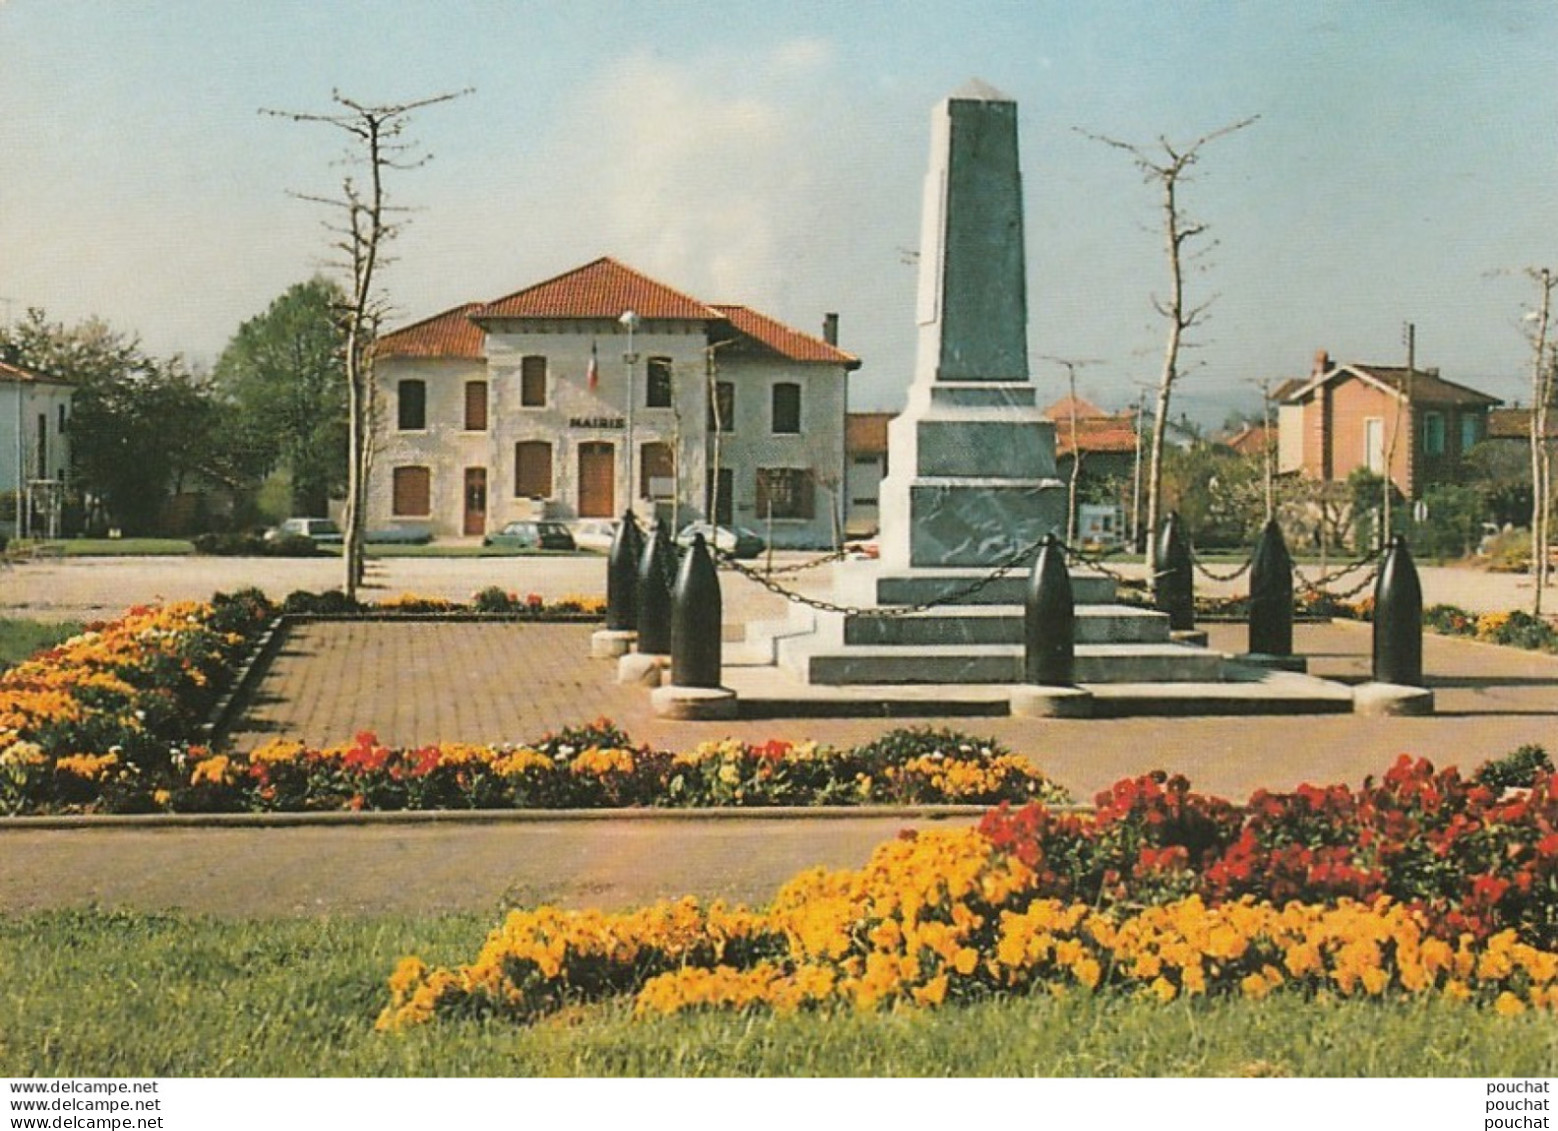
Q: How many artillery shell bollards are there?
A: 7